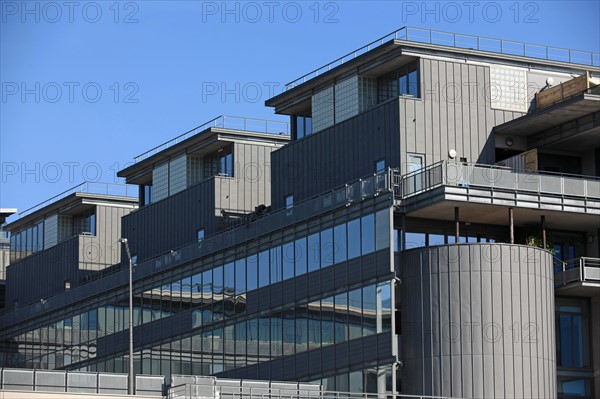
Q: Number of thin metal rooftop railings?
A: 3